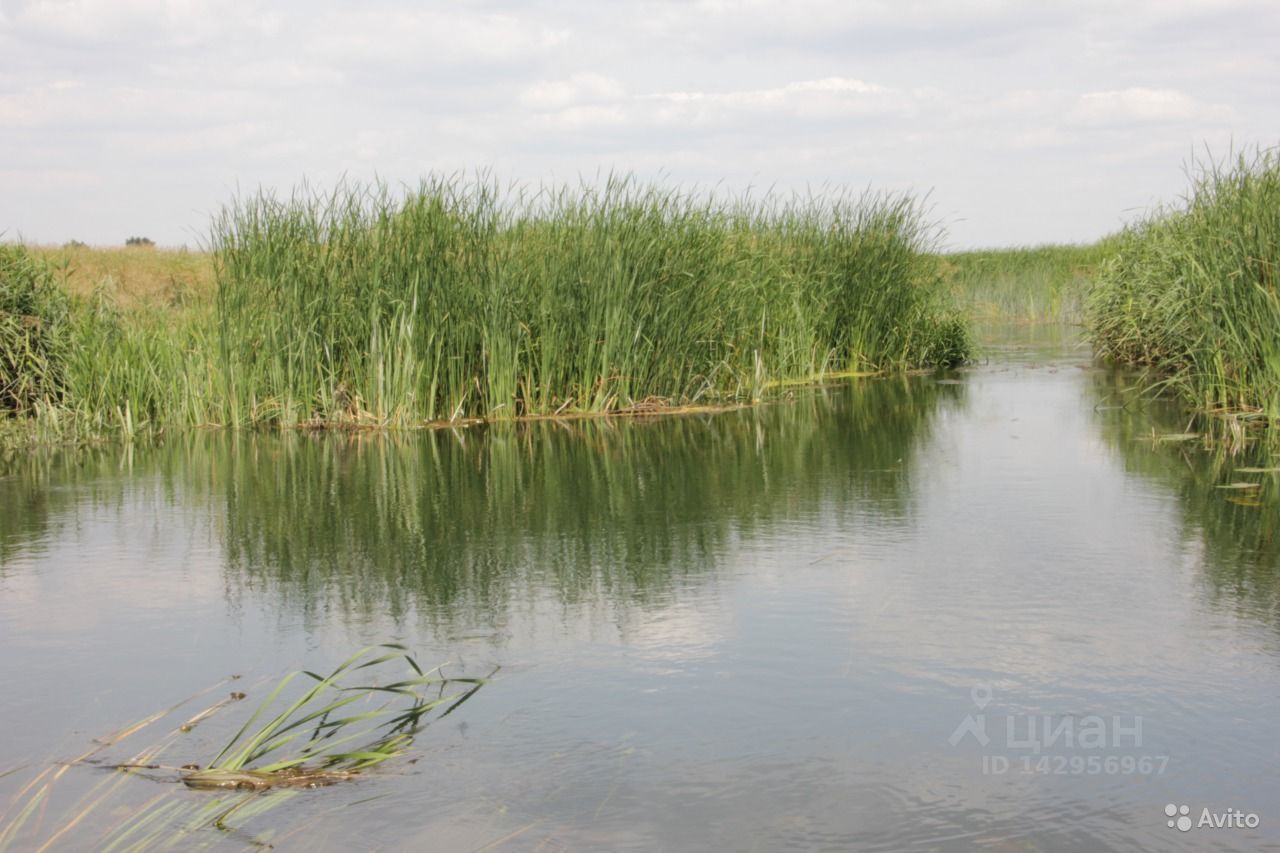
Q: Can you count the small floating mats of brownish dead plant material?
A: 1